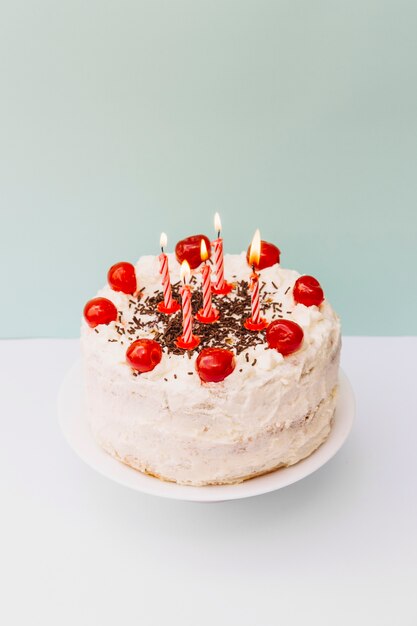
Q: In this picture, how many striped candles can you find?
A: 5